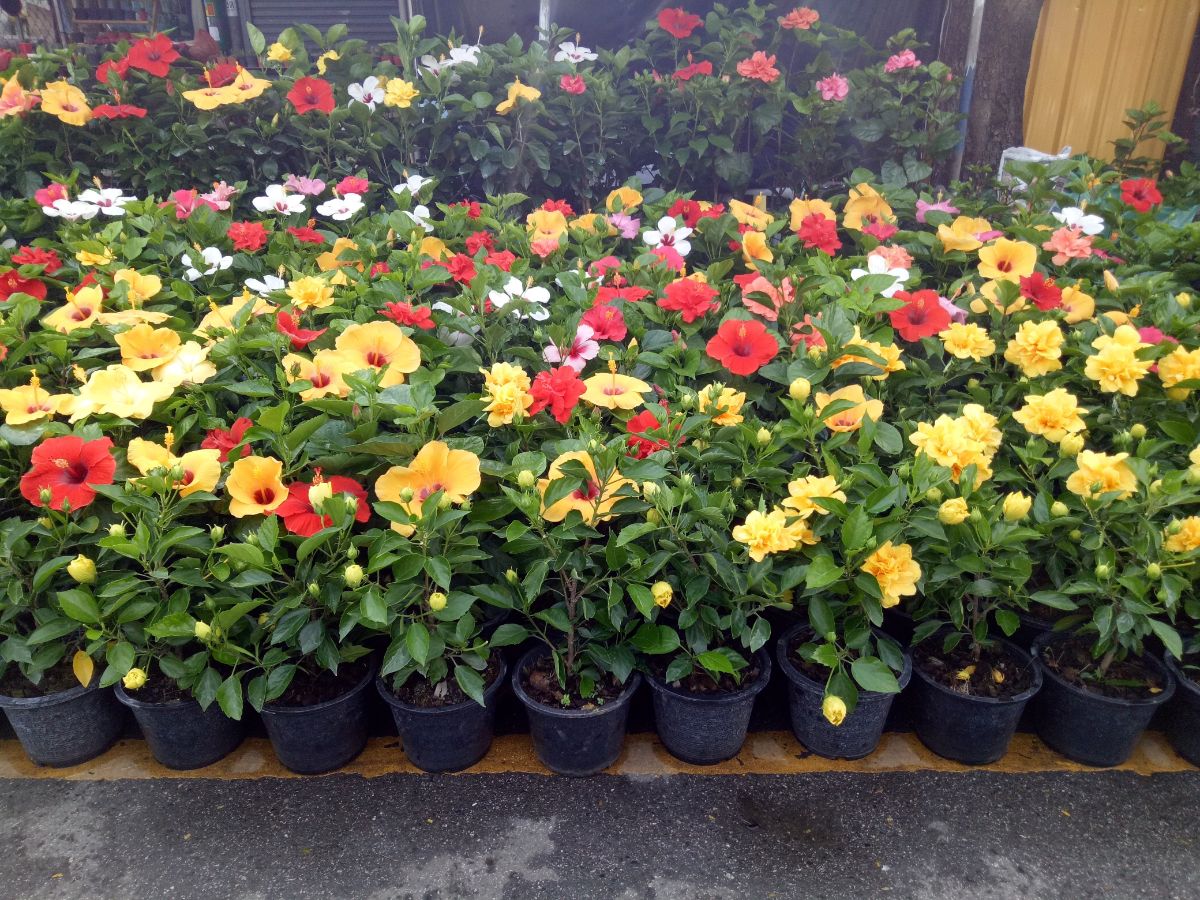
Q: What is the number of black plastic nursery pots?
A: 10